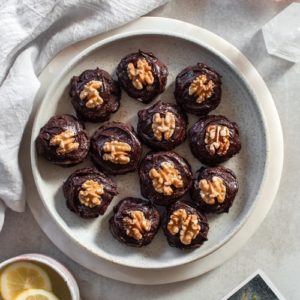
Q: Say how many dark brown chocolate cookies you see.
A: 12